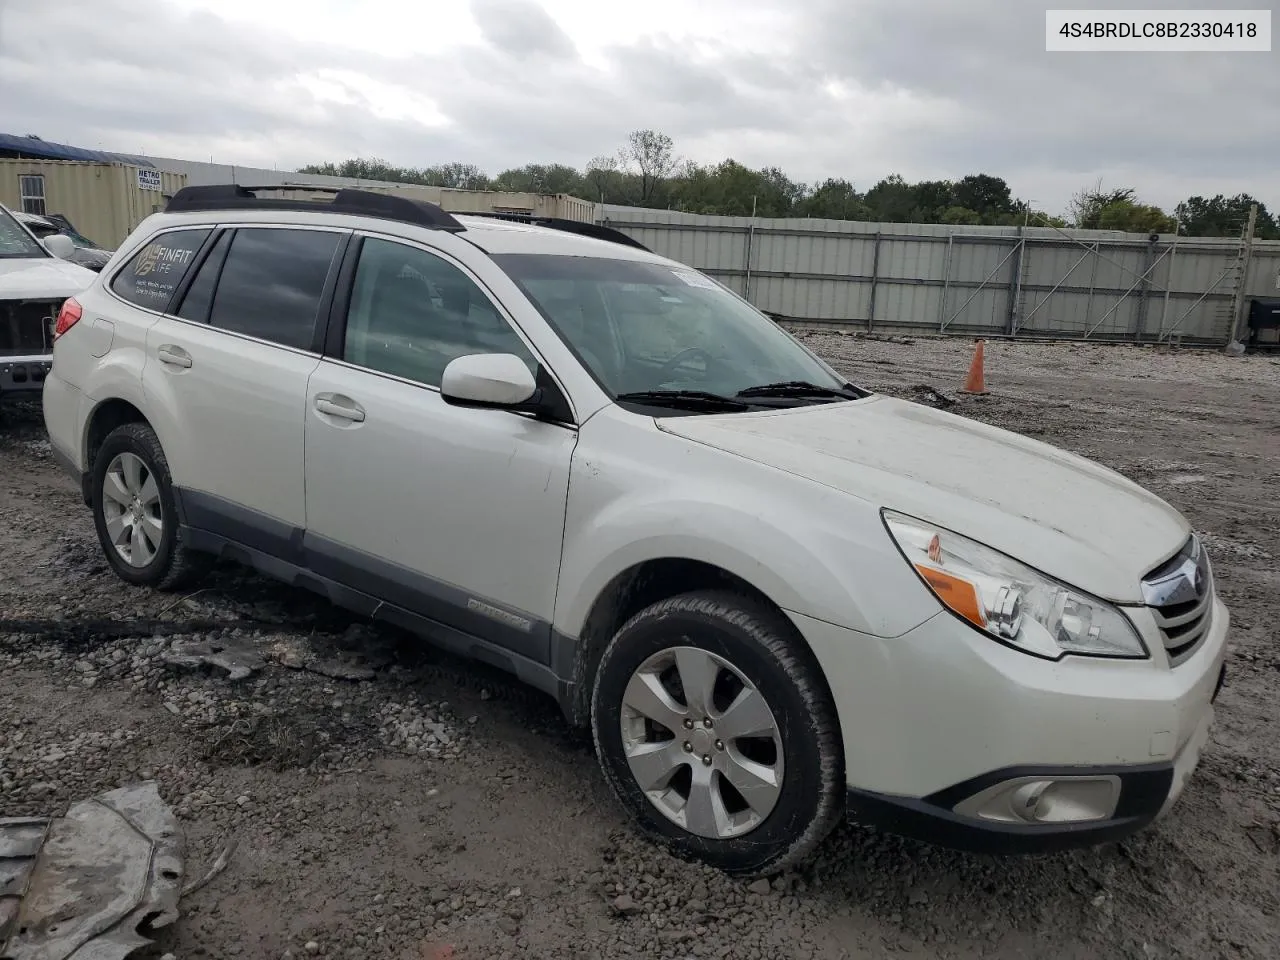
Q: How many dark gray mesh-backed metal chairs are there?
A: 0